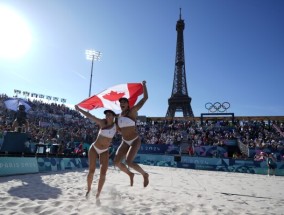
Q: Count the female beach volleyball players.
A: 2